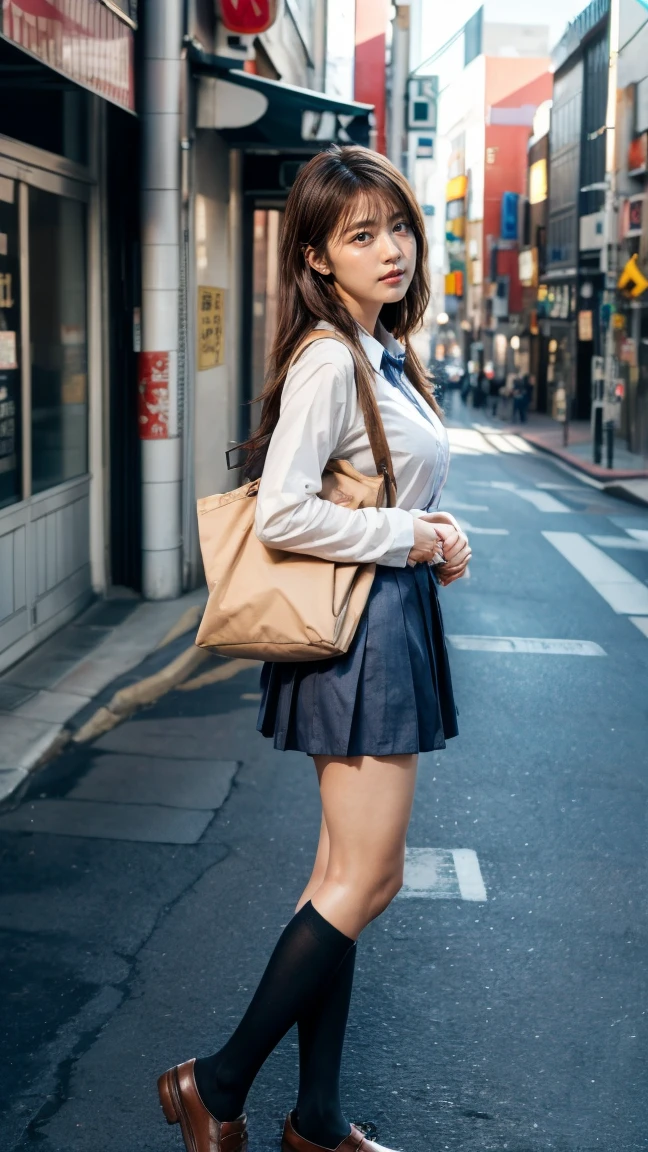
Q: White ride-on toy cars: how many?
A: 0